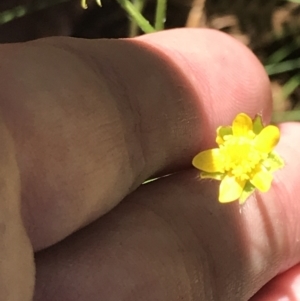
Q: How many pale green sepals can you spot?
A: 5